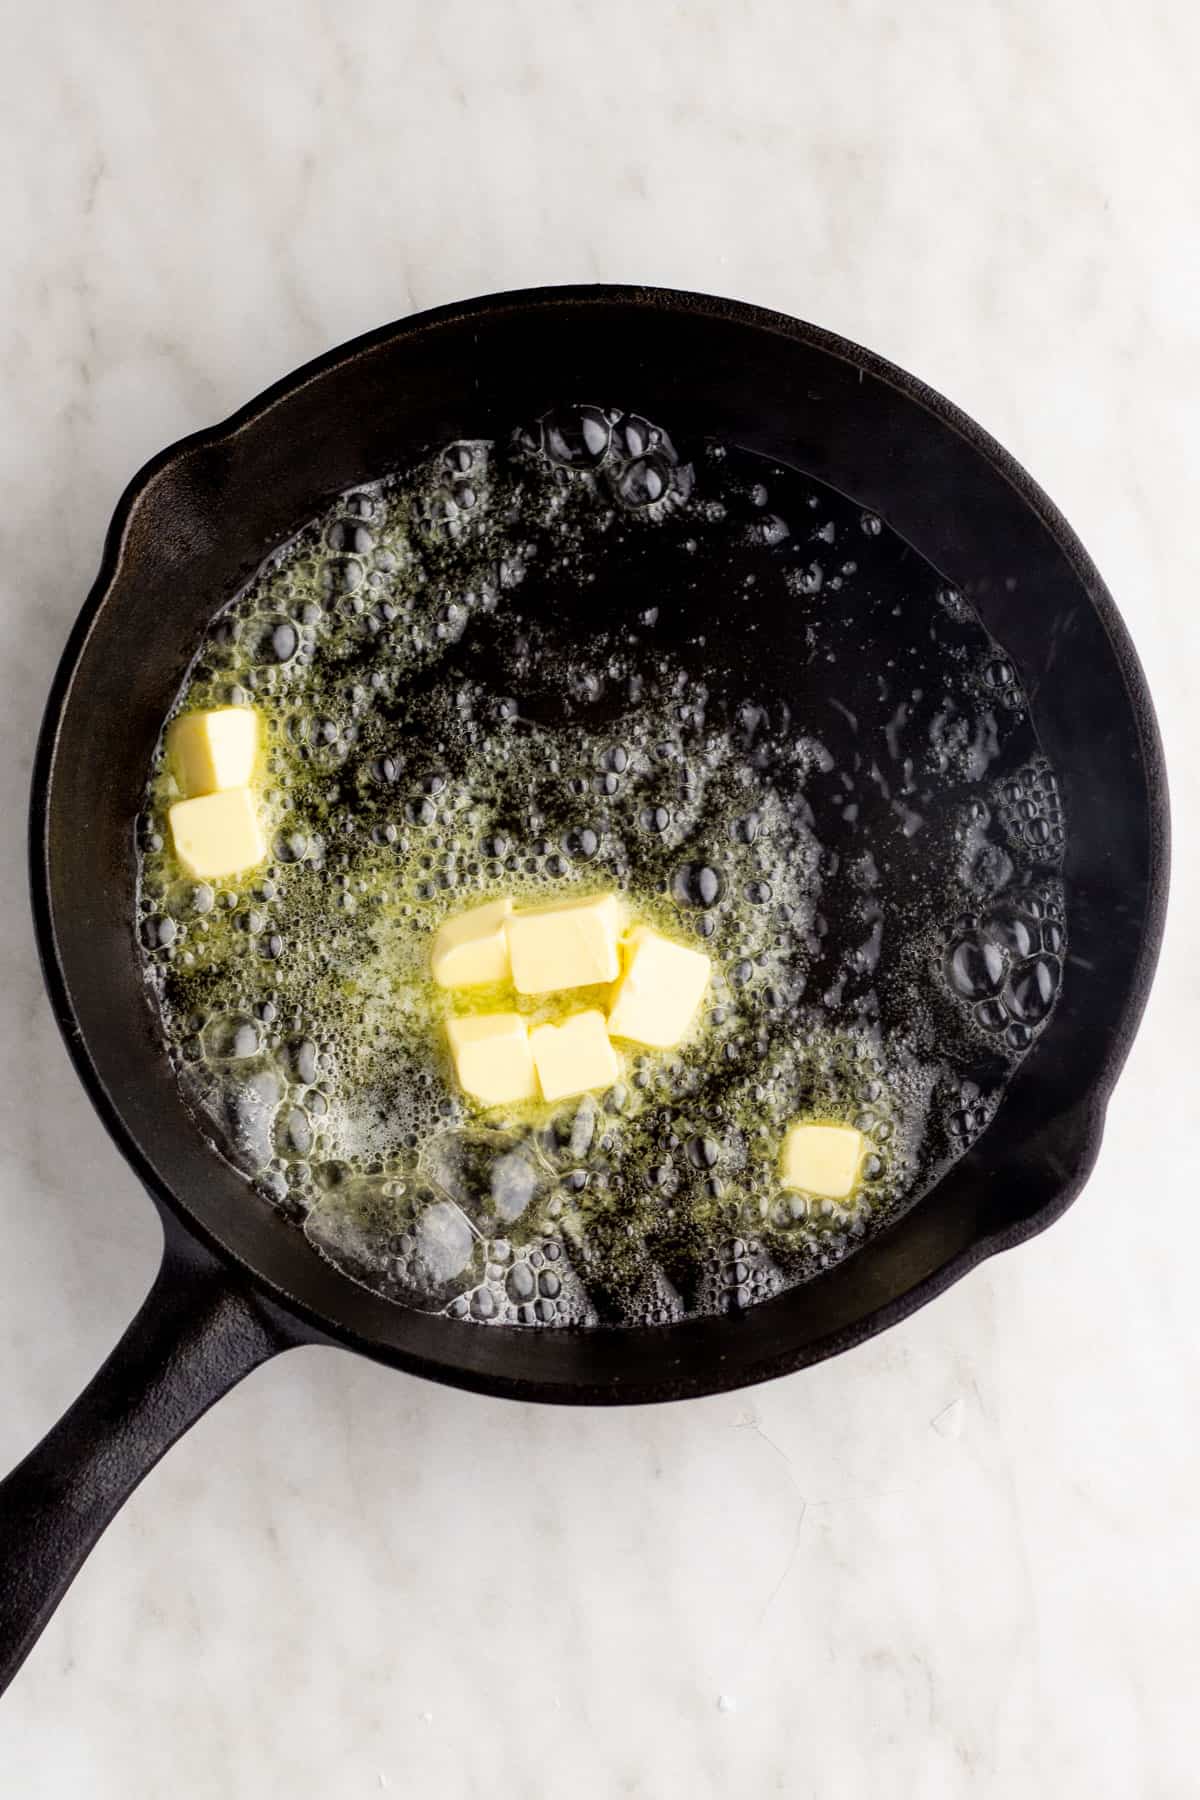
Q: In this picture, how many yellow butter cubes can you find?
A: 8